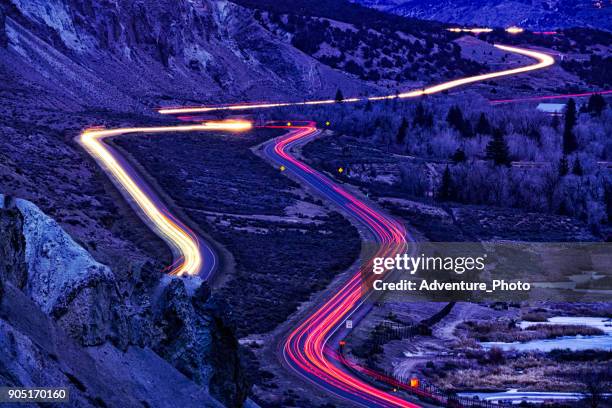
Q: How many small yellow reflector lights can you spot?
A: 4